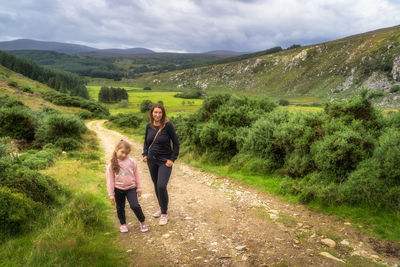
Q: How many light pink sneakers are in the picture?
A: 4